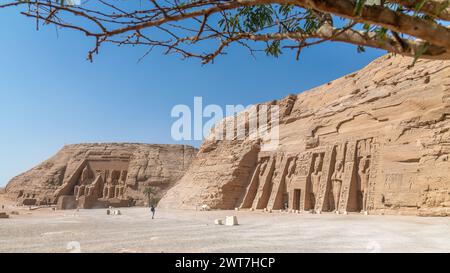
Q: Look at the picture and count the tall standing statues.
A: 6